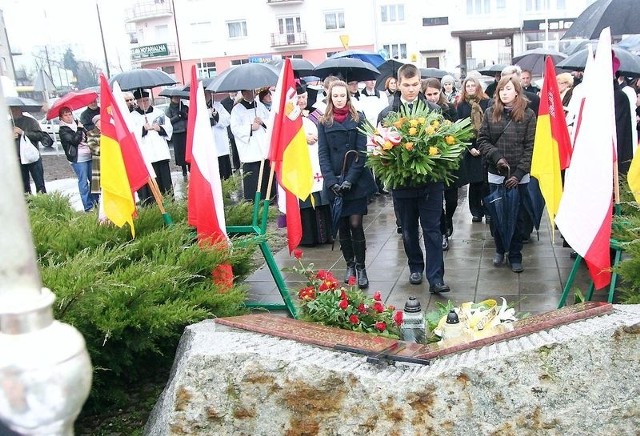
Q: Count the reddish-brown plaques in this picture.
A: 2